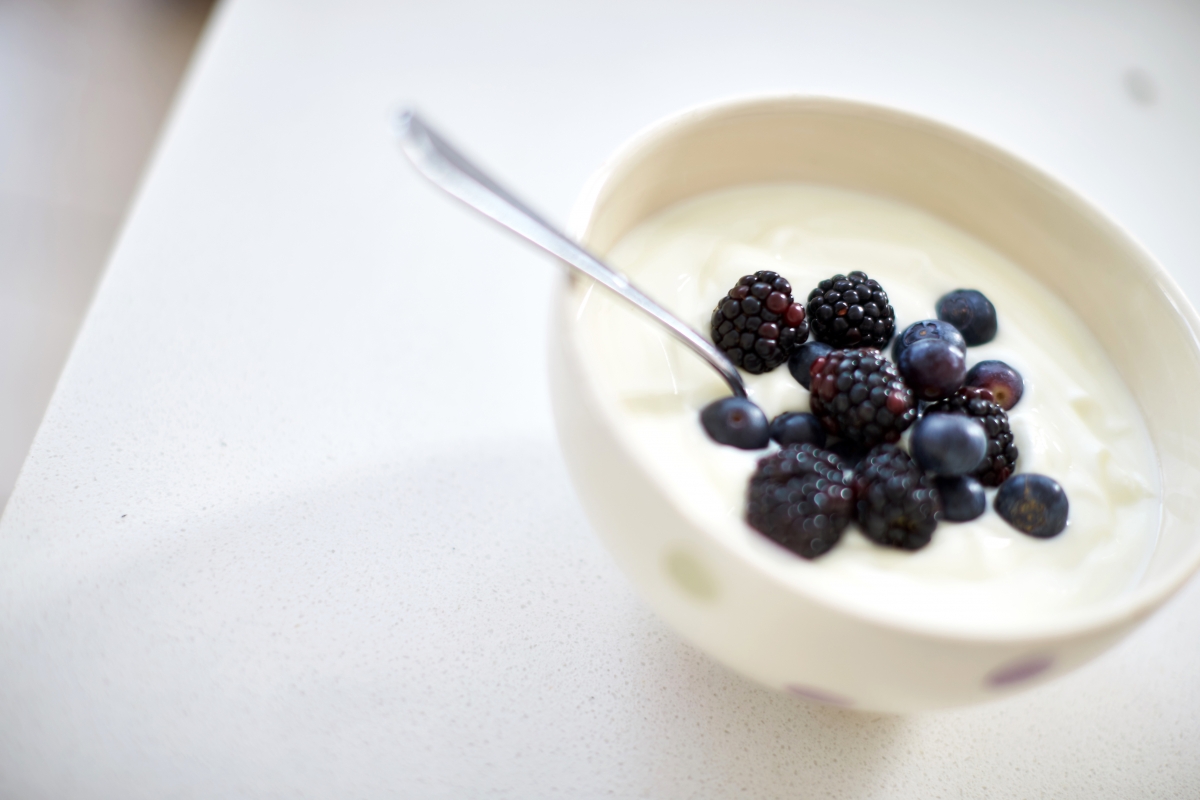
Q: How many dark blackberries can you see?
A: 6